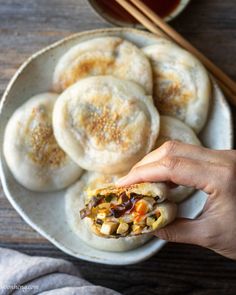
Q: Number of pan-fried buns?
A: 7